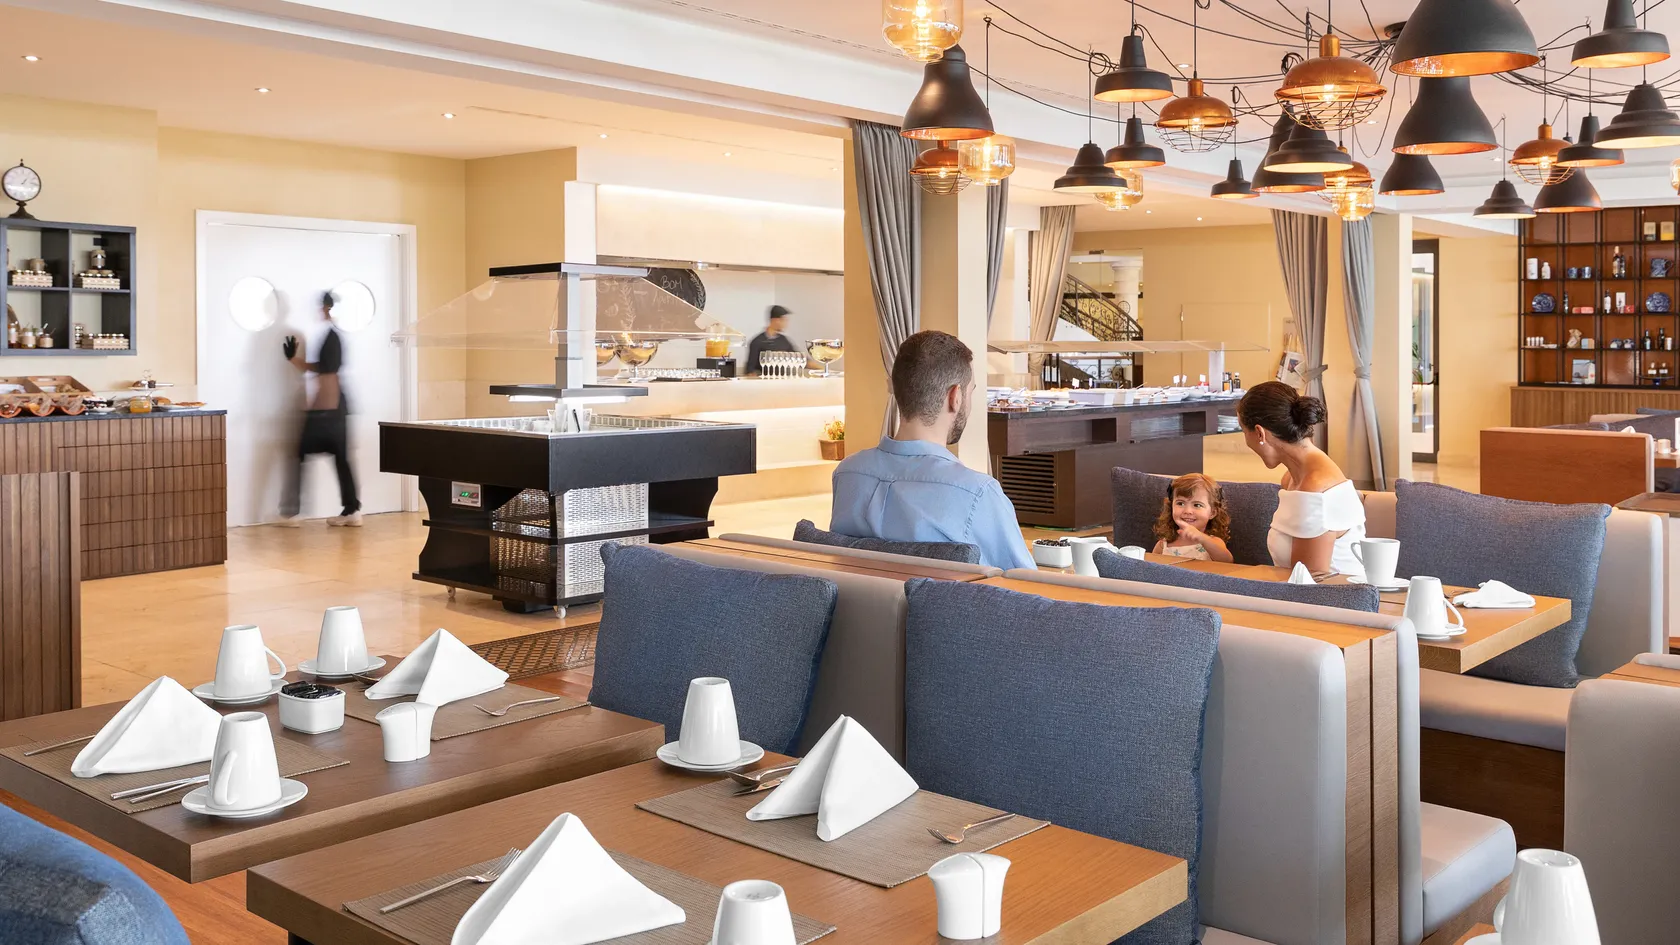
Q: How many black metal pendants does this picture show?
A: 15